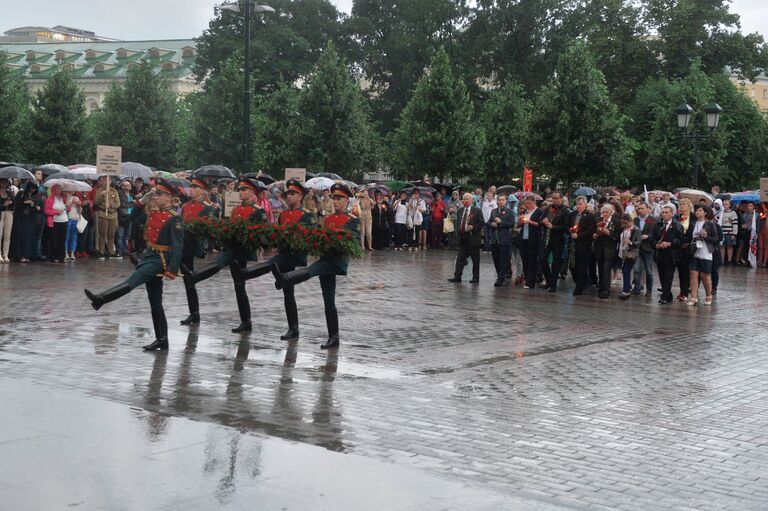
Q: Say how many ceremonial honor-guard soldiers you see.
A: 5